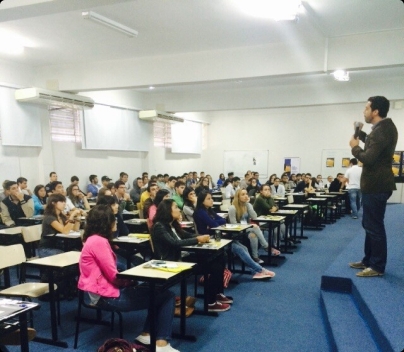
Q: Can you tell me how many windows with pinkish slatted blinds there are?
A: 2